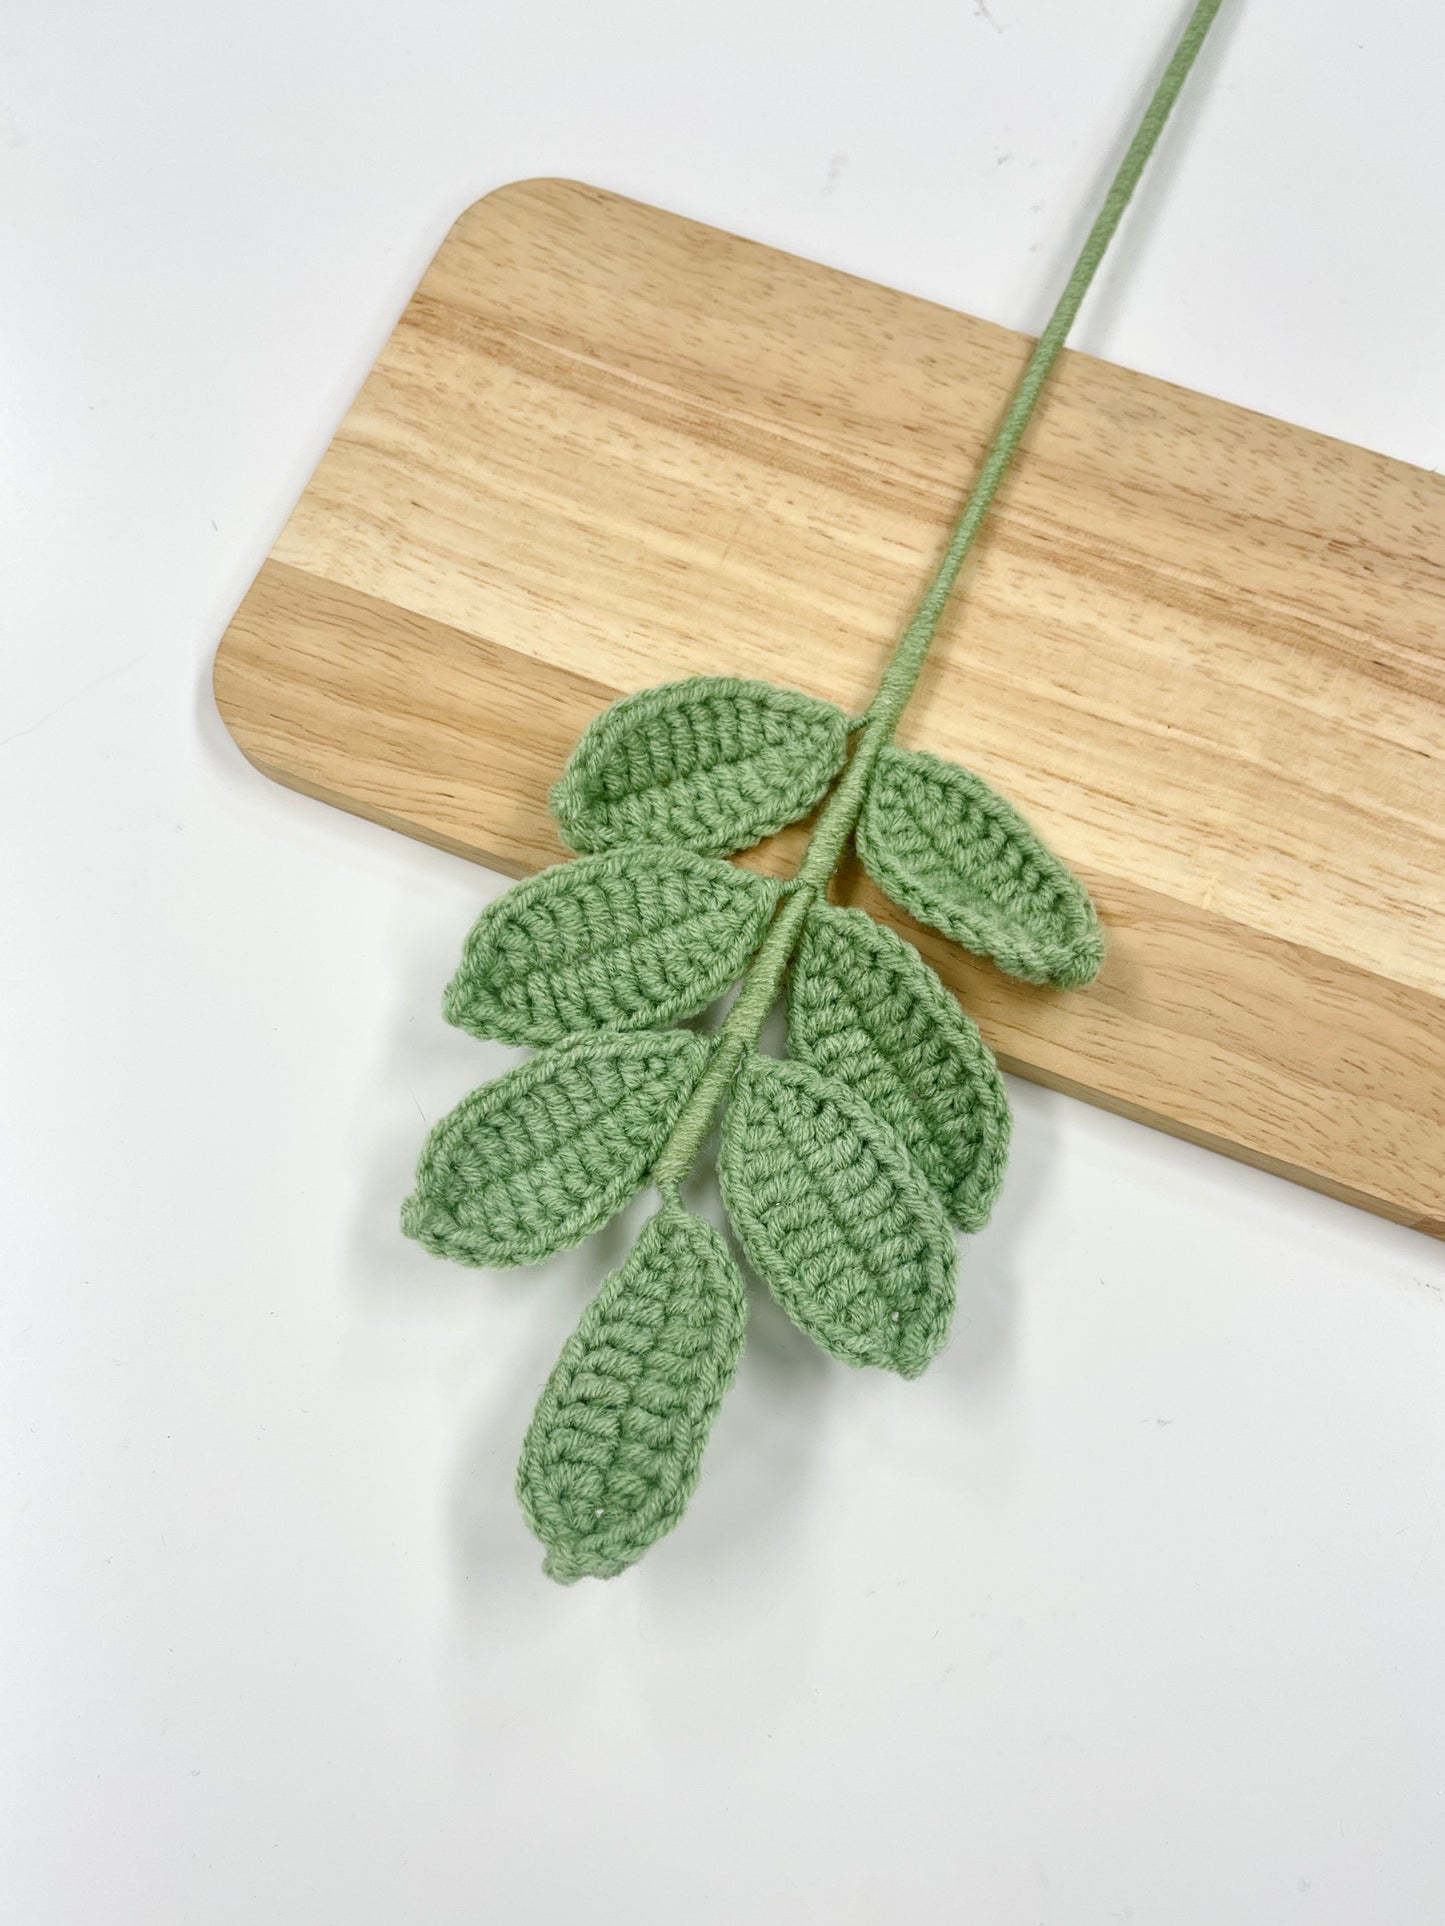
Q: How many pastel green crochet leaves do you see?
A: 7